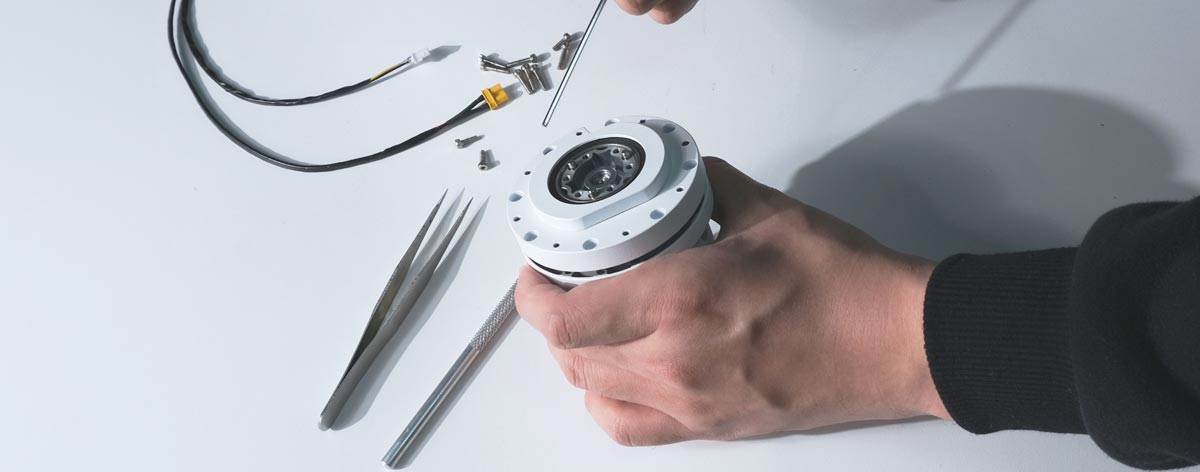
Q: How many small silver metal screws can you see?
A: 10